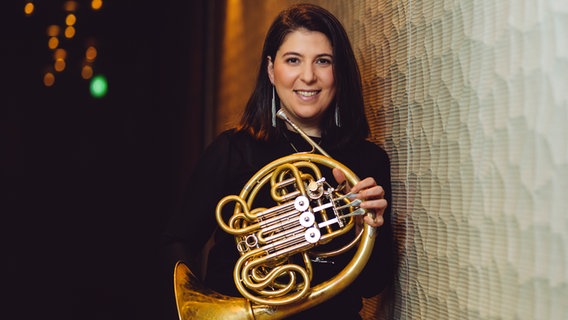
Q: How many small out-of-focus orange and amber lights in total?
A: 12